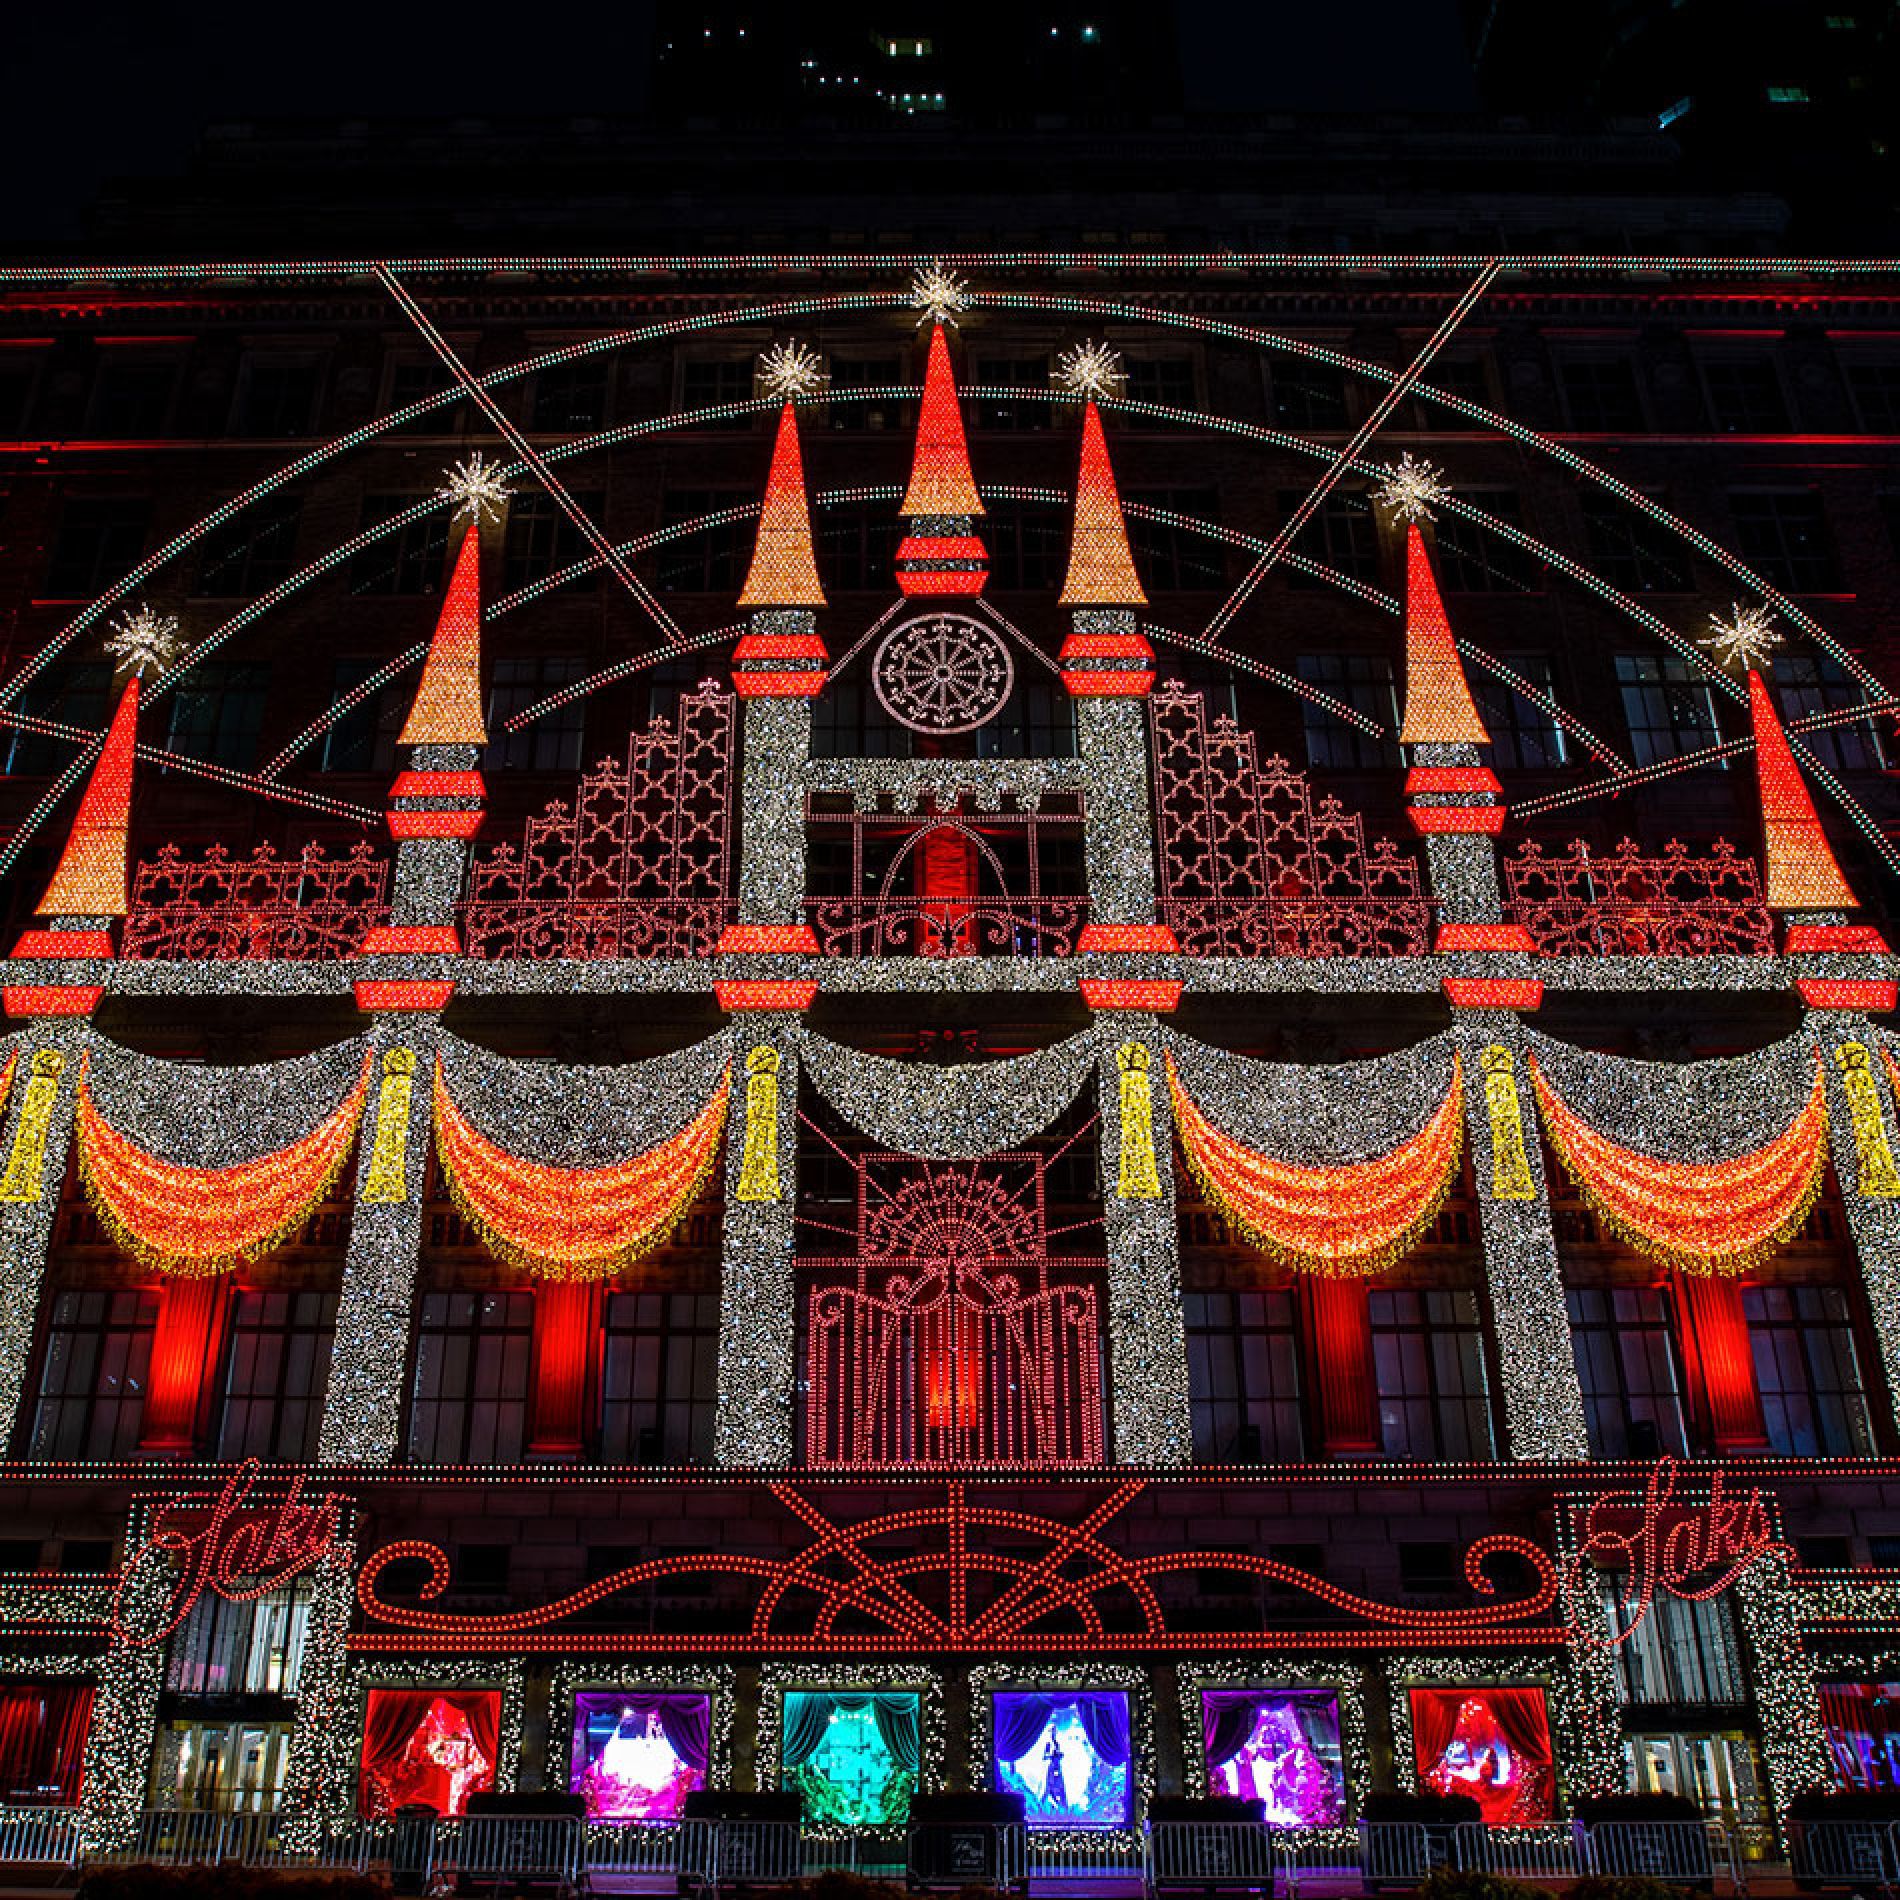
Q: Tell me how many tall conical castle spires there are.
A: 7